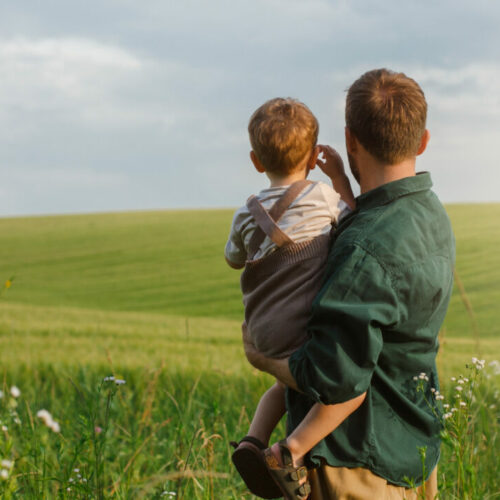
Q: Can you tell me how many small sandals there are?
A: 2